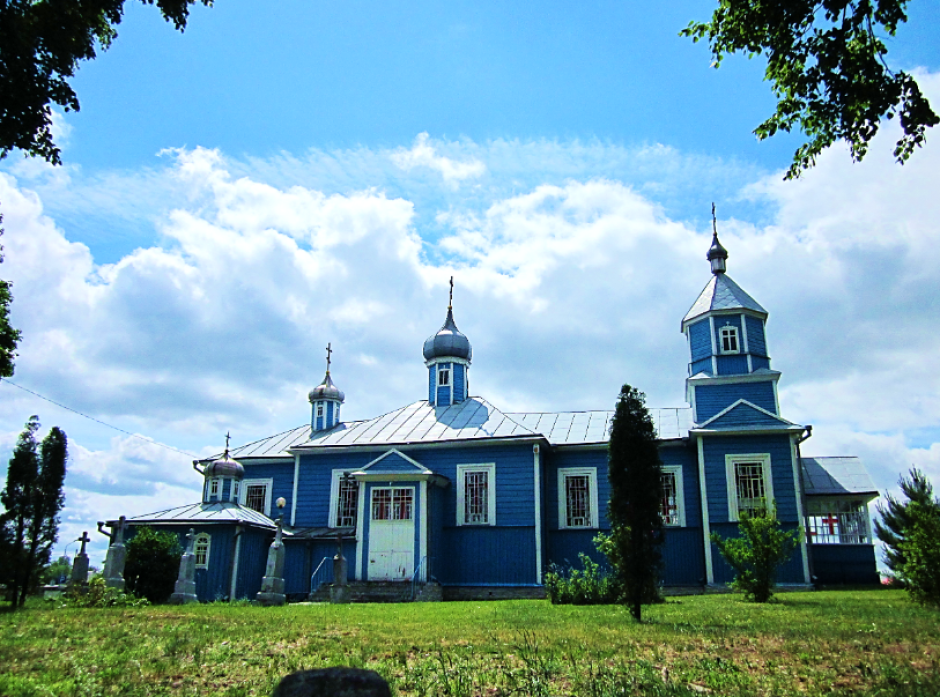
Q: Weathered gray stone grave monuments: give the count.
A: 5